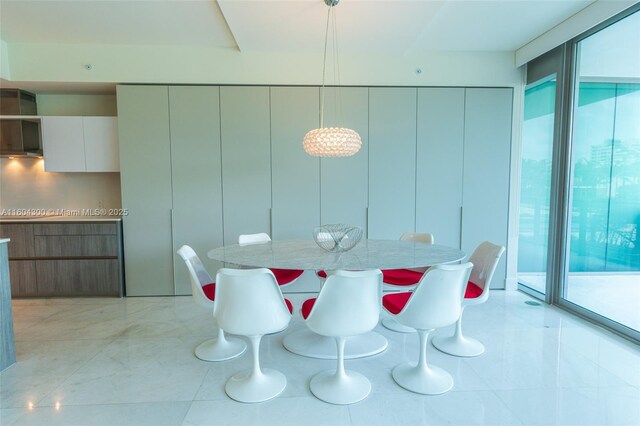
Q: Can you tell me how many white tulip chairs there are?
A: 8